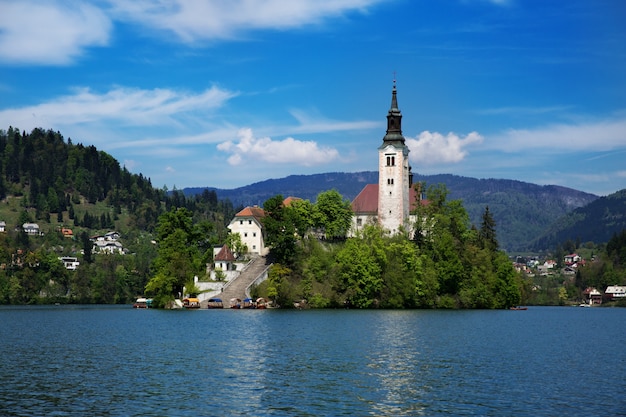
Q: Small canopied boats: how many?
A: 7